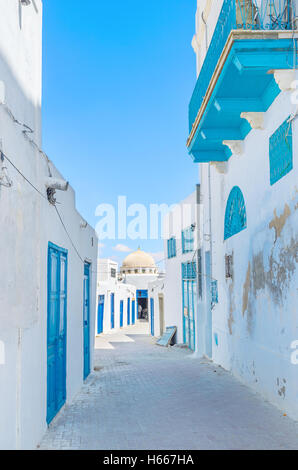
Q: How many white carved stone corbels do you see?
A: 4